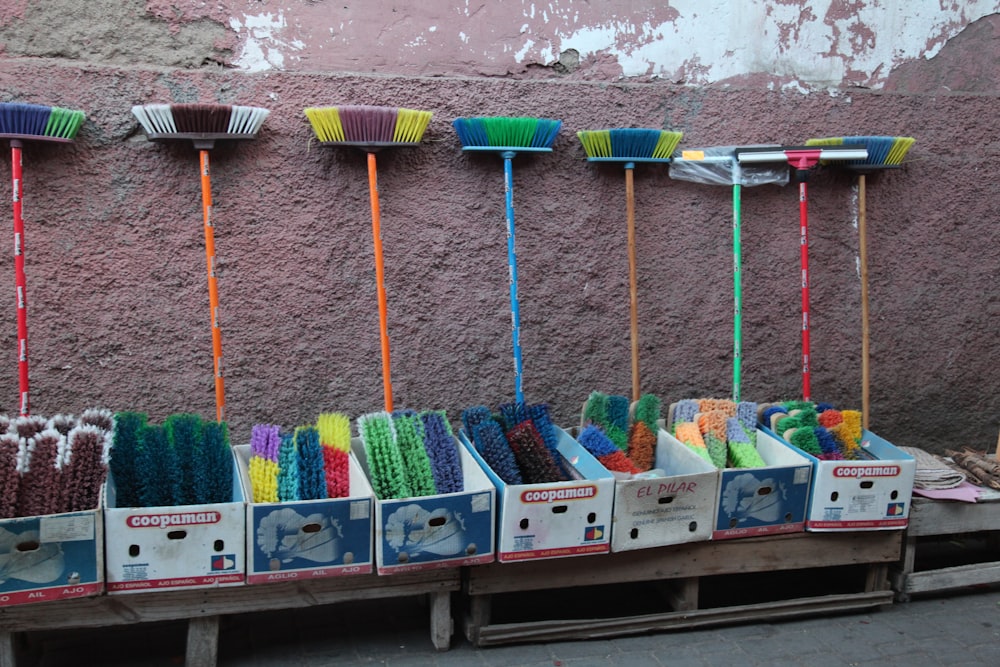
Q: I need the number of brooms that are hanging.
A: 6